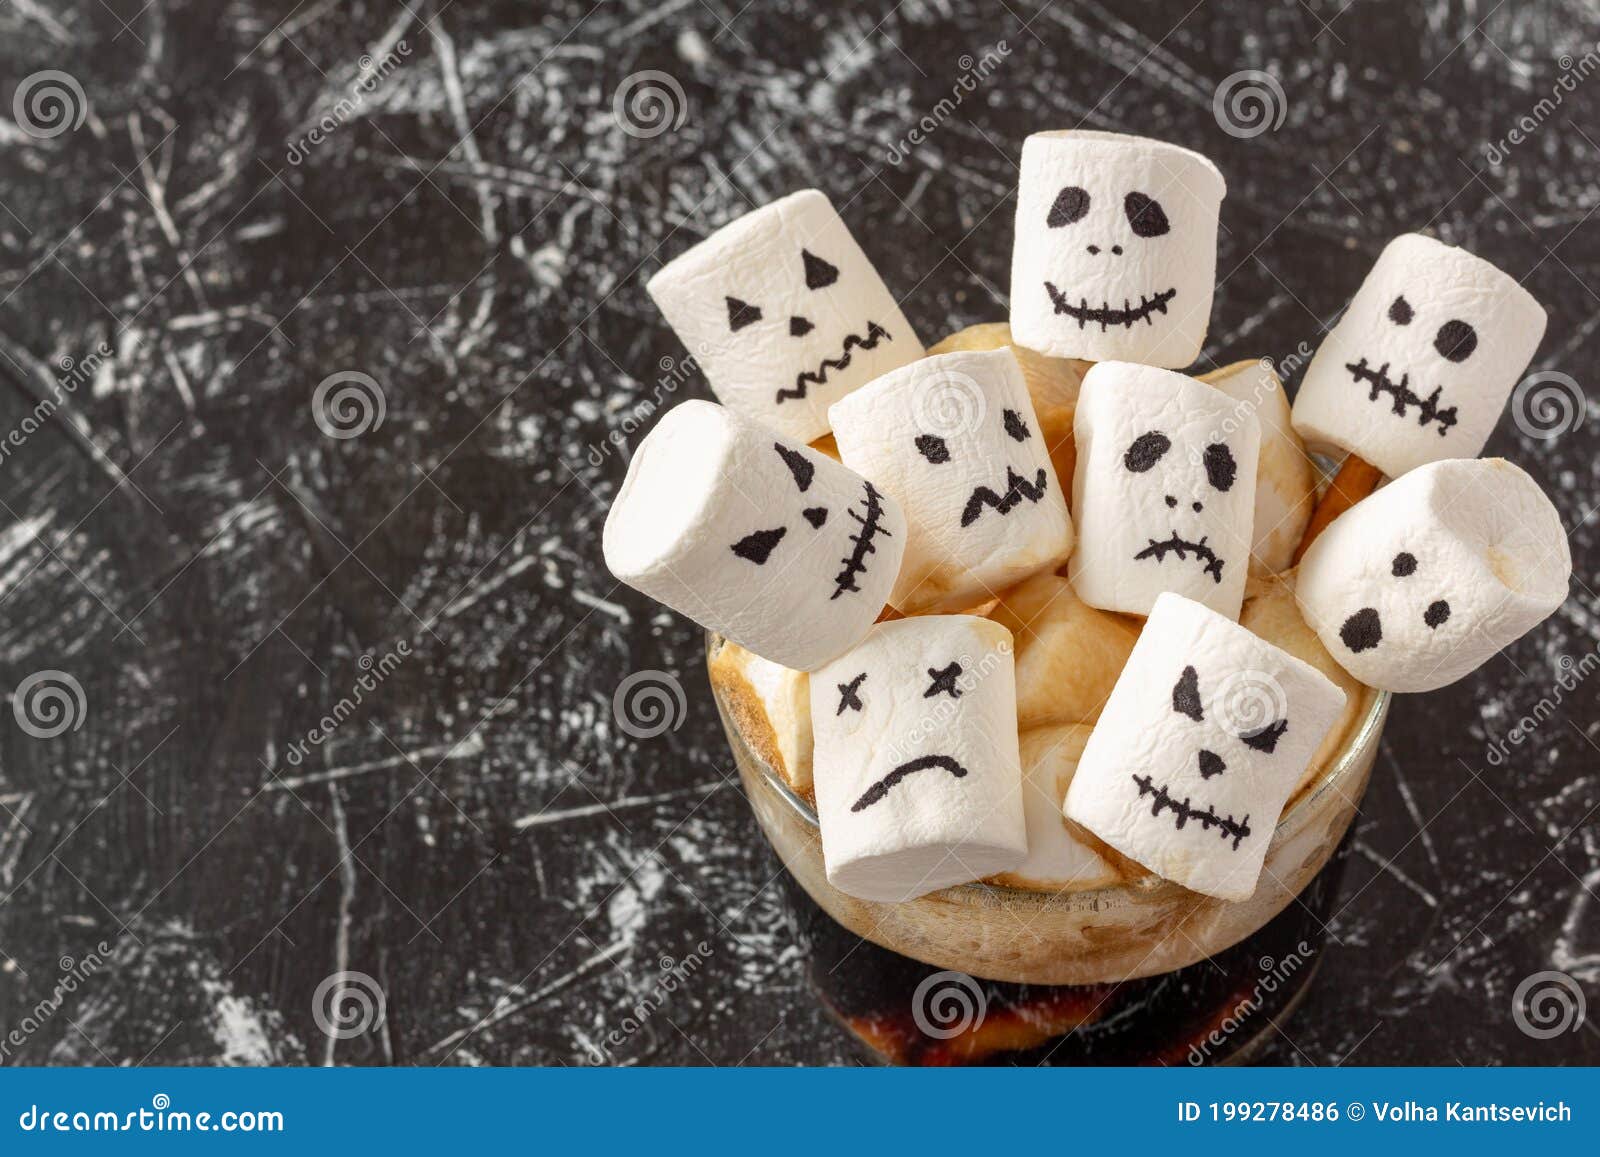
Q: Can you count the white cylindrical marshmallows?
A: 9